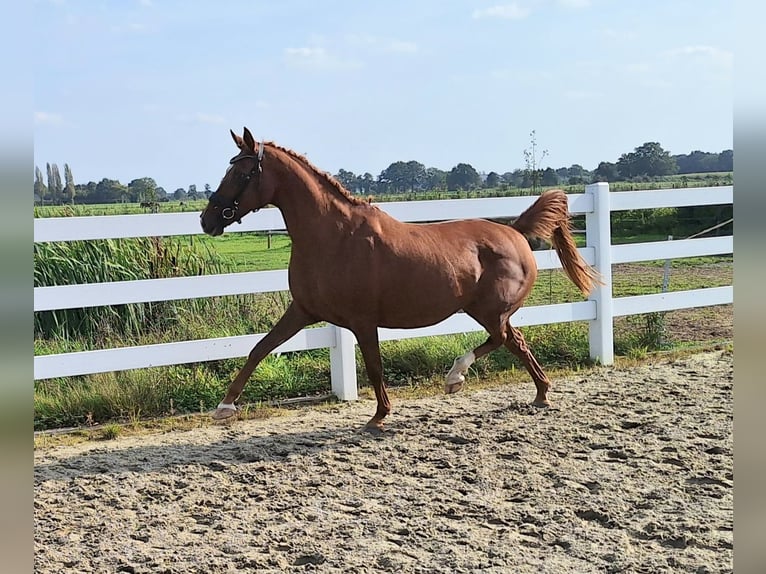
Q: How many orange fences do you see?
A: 0